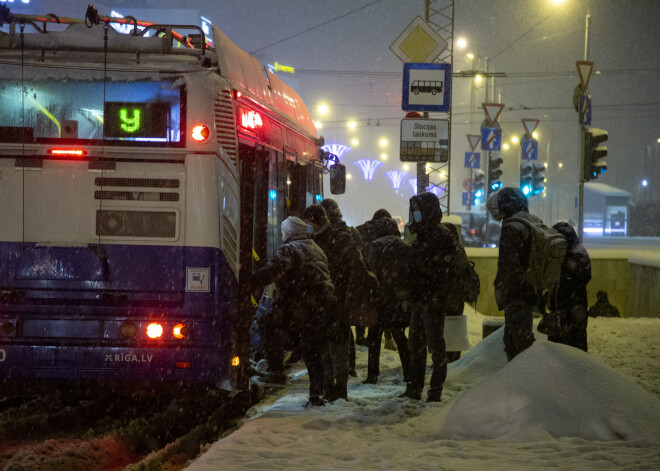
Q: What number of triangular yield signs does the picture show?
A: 4